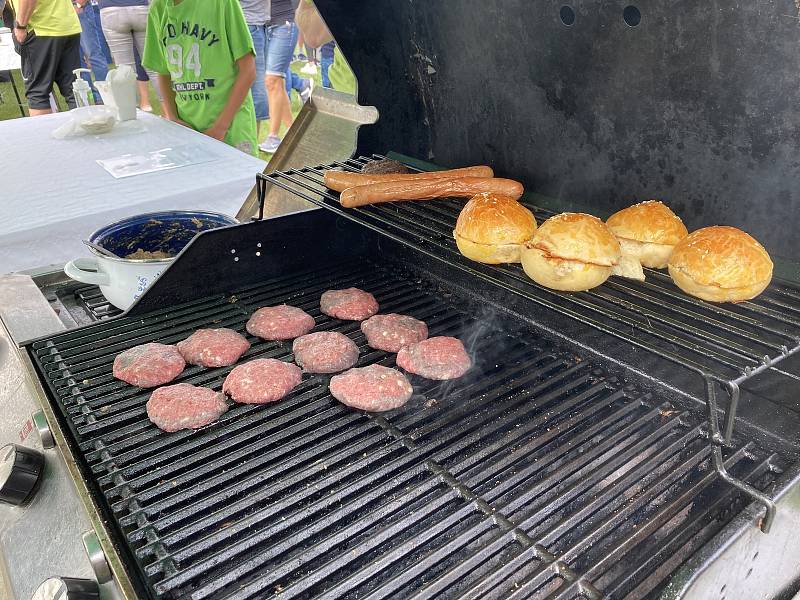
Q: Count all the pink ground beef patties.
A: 10